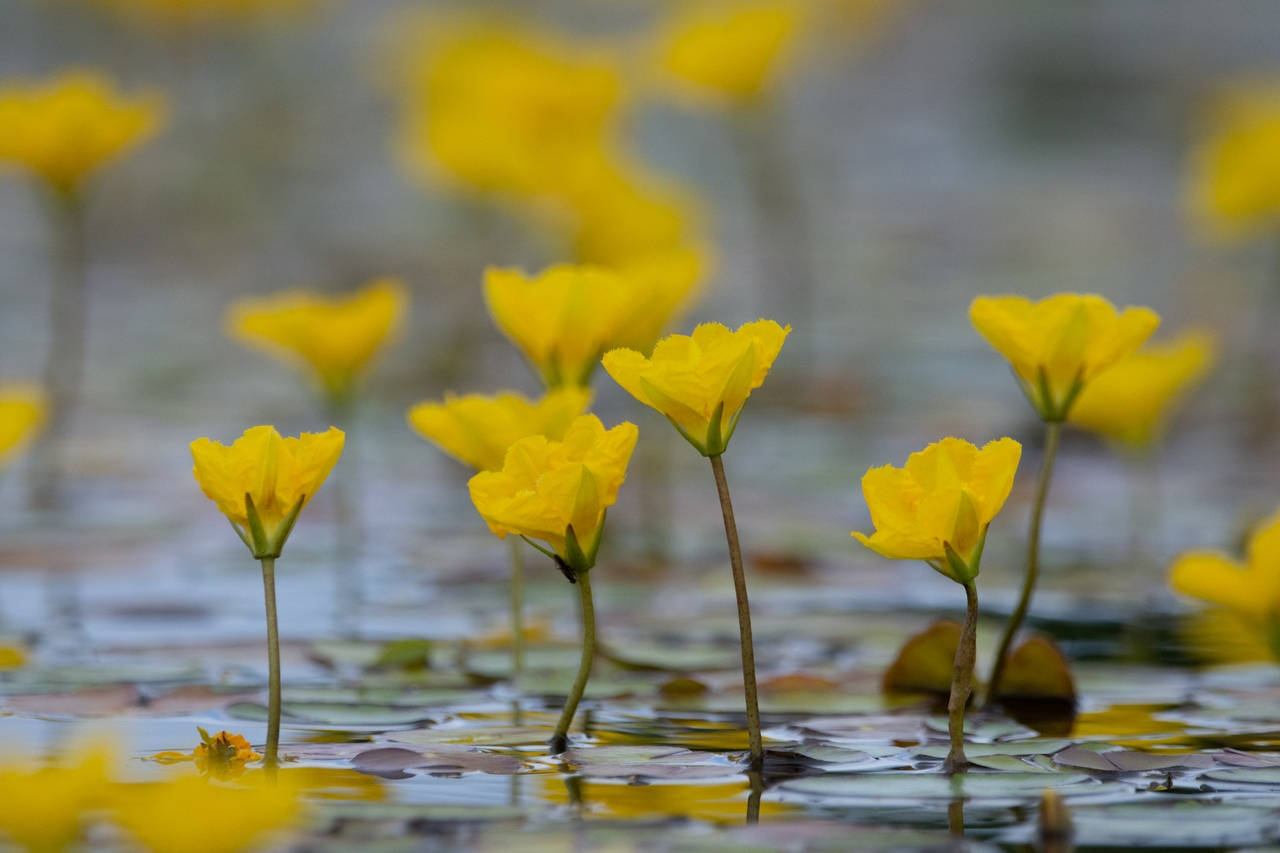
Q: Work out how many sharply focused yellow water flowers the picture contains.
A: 4